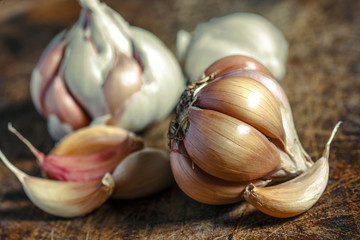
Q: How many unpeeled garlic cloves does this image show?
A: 4